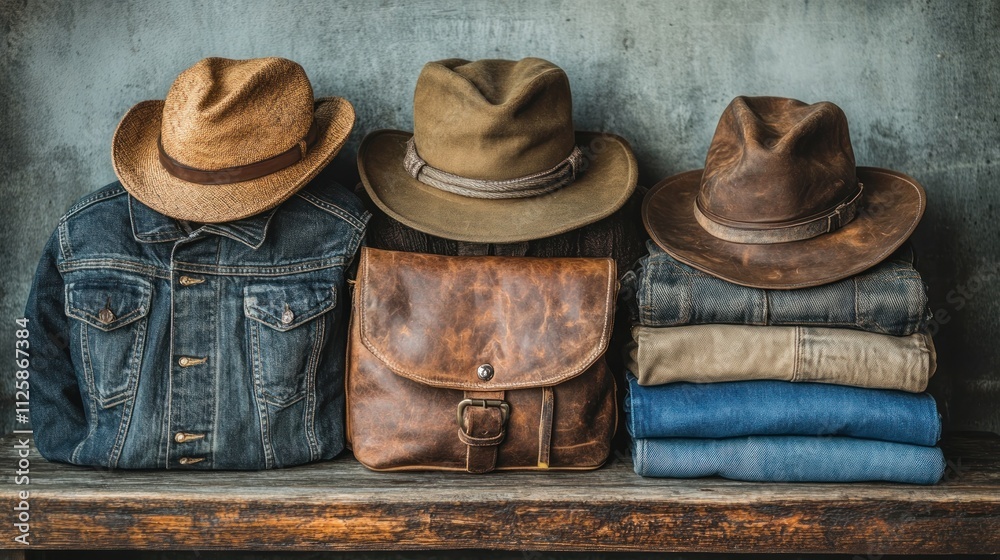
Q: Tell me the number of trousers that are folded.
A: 4